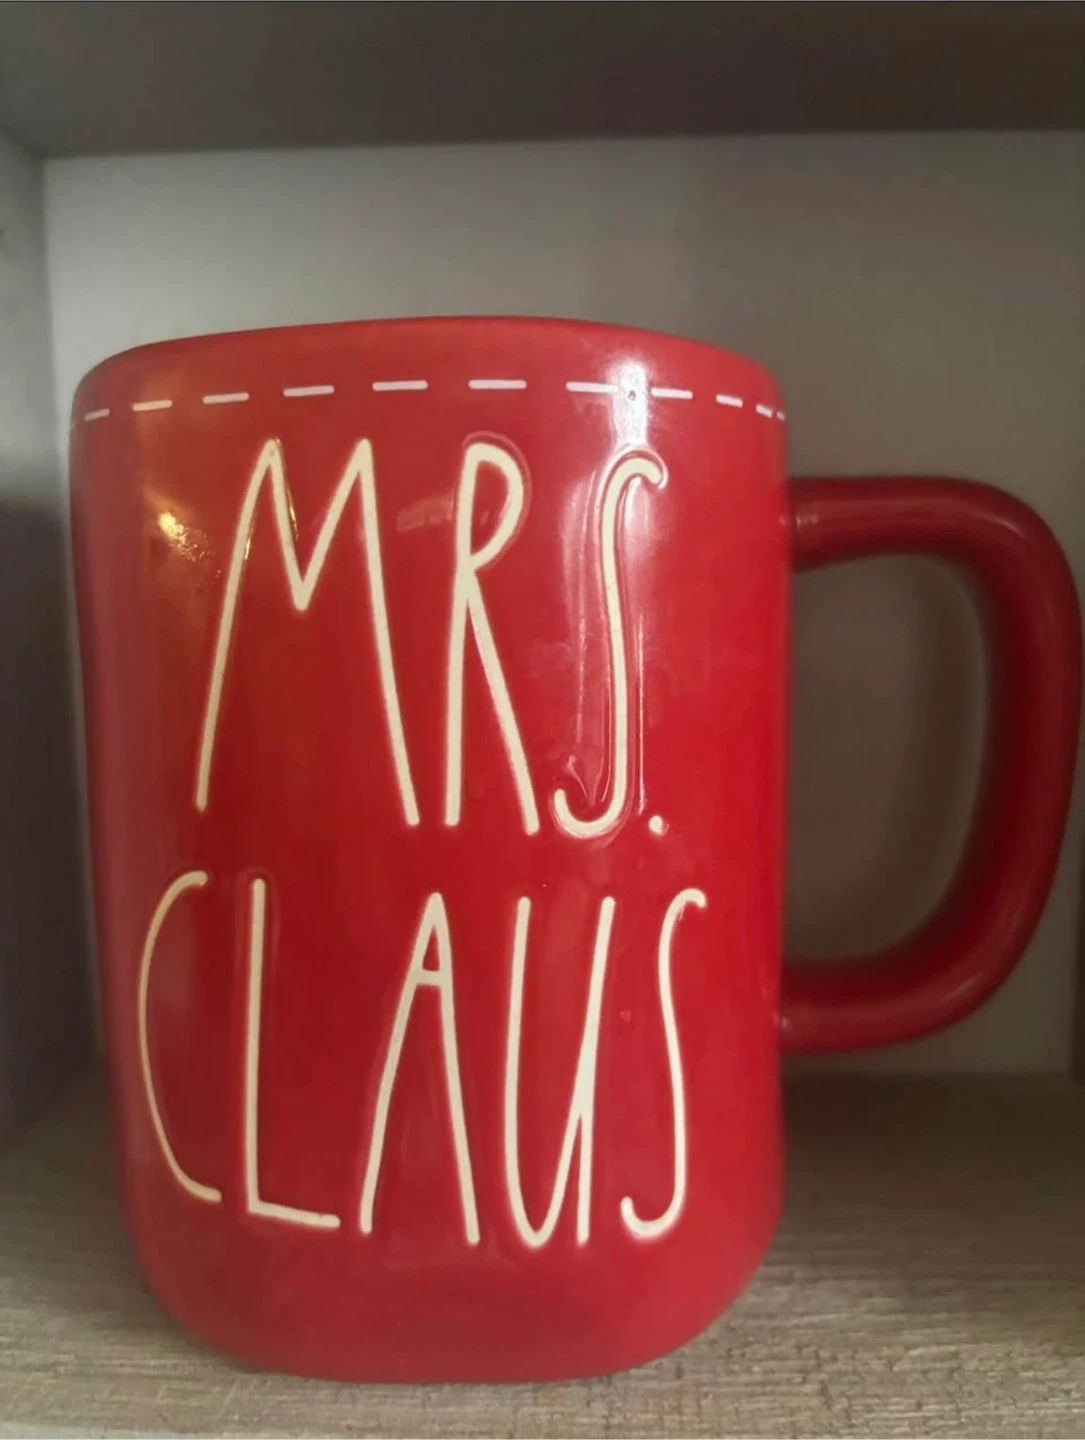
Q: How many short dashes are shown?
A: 11